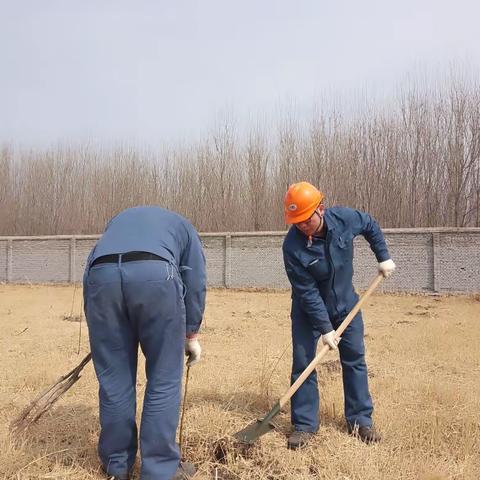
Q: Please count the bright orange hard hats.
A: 1